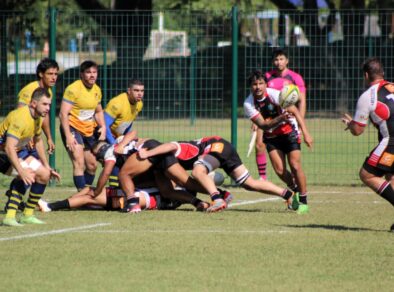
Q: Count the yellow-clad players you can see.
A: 4